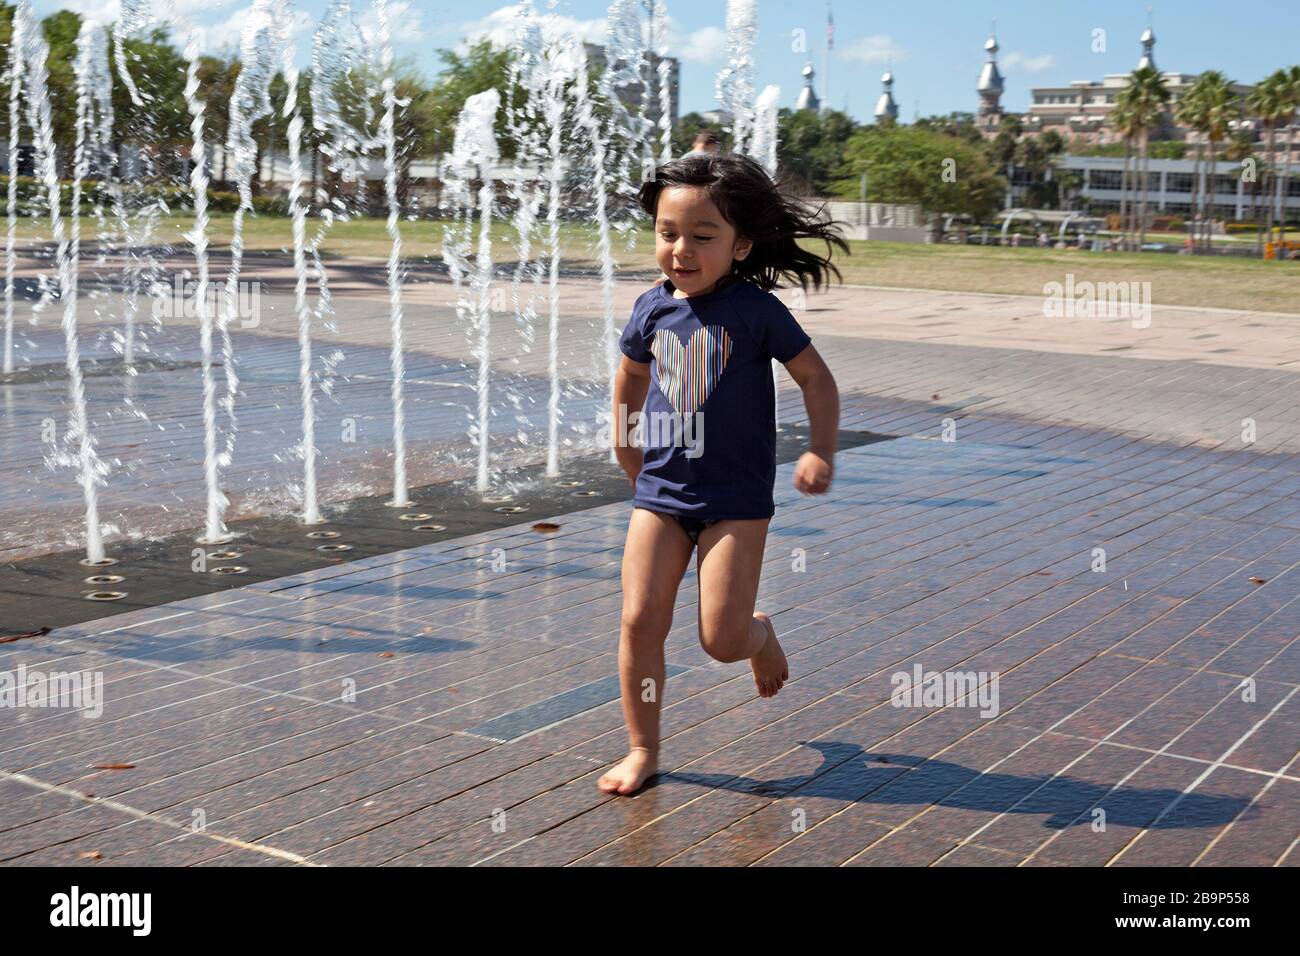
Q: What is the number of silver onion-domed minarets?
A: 4